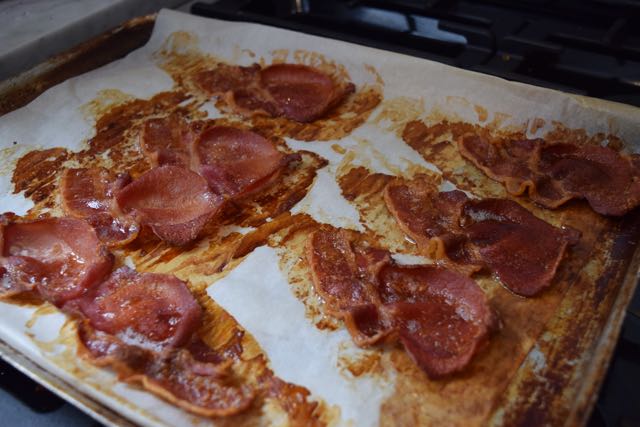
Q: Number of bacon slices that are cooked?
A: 8